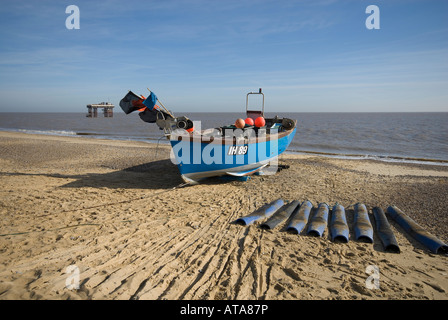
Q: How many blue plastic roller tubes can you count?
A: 8